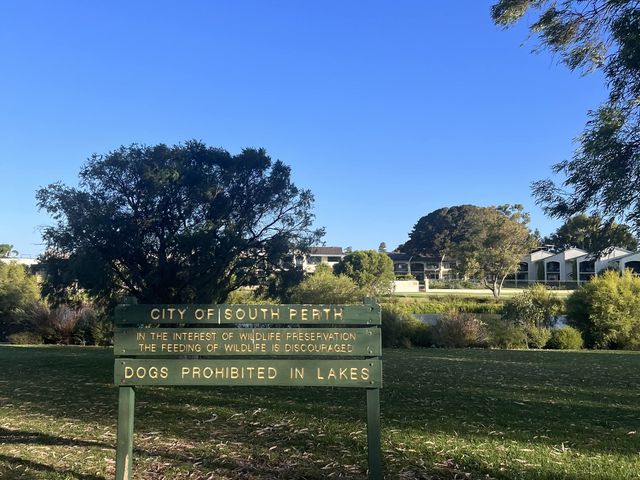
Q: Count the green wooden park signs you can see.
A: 1